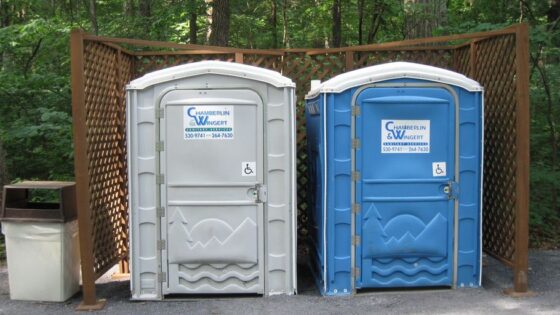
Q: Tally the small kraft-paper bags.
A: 0